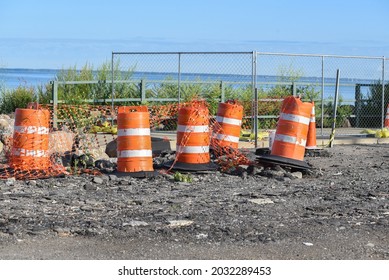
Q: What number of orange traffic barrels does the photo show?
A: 5